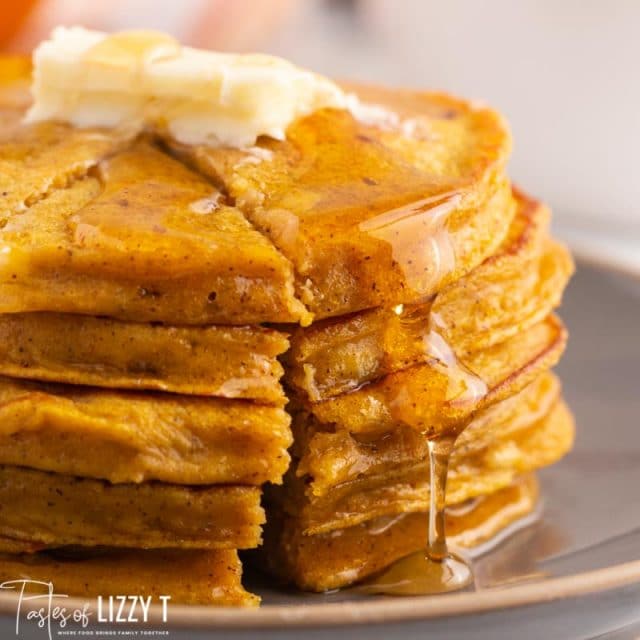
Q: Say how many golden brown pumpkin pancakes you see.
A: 5